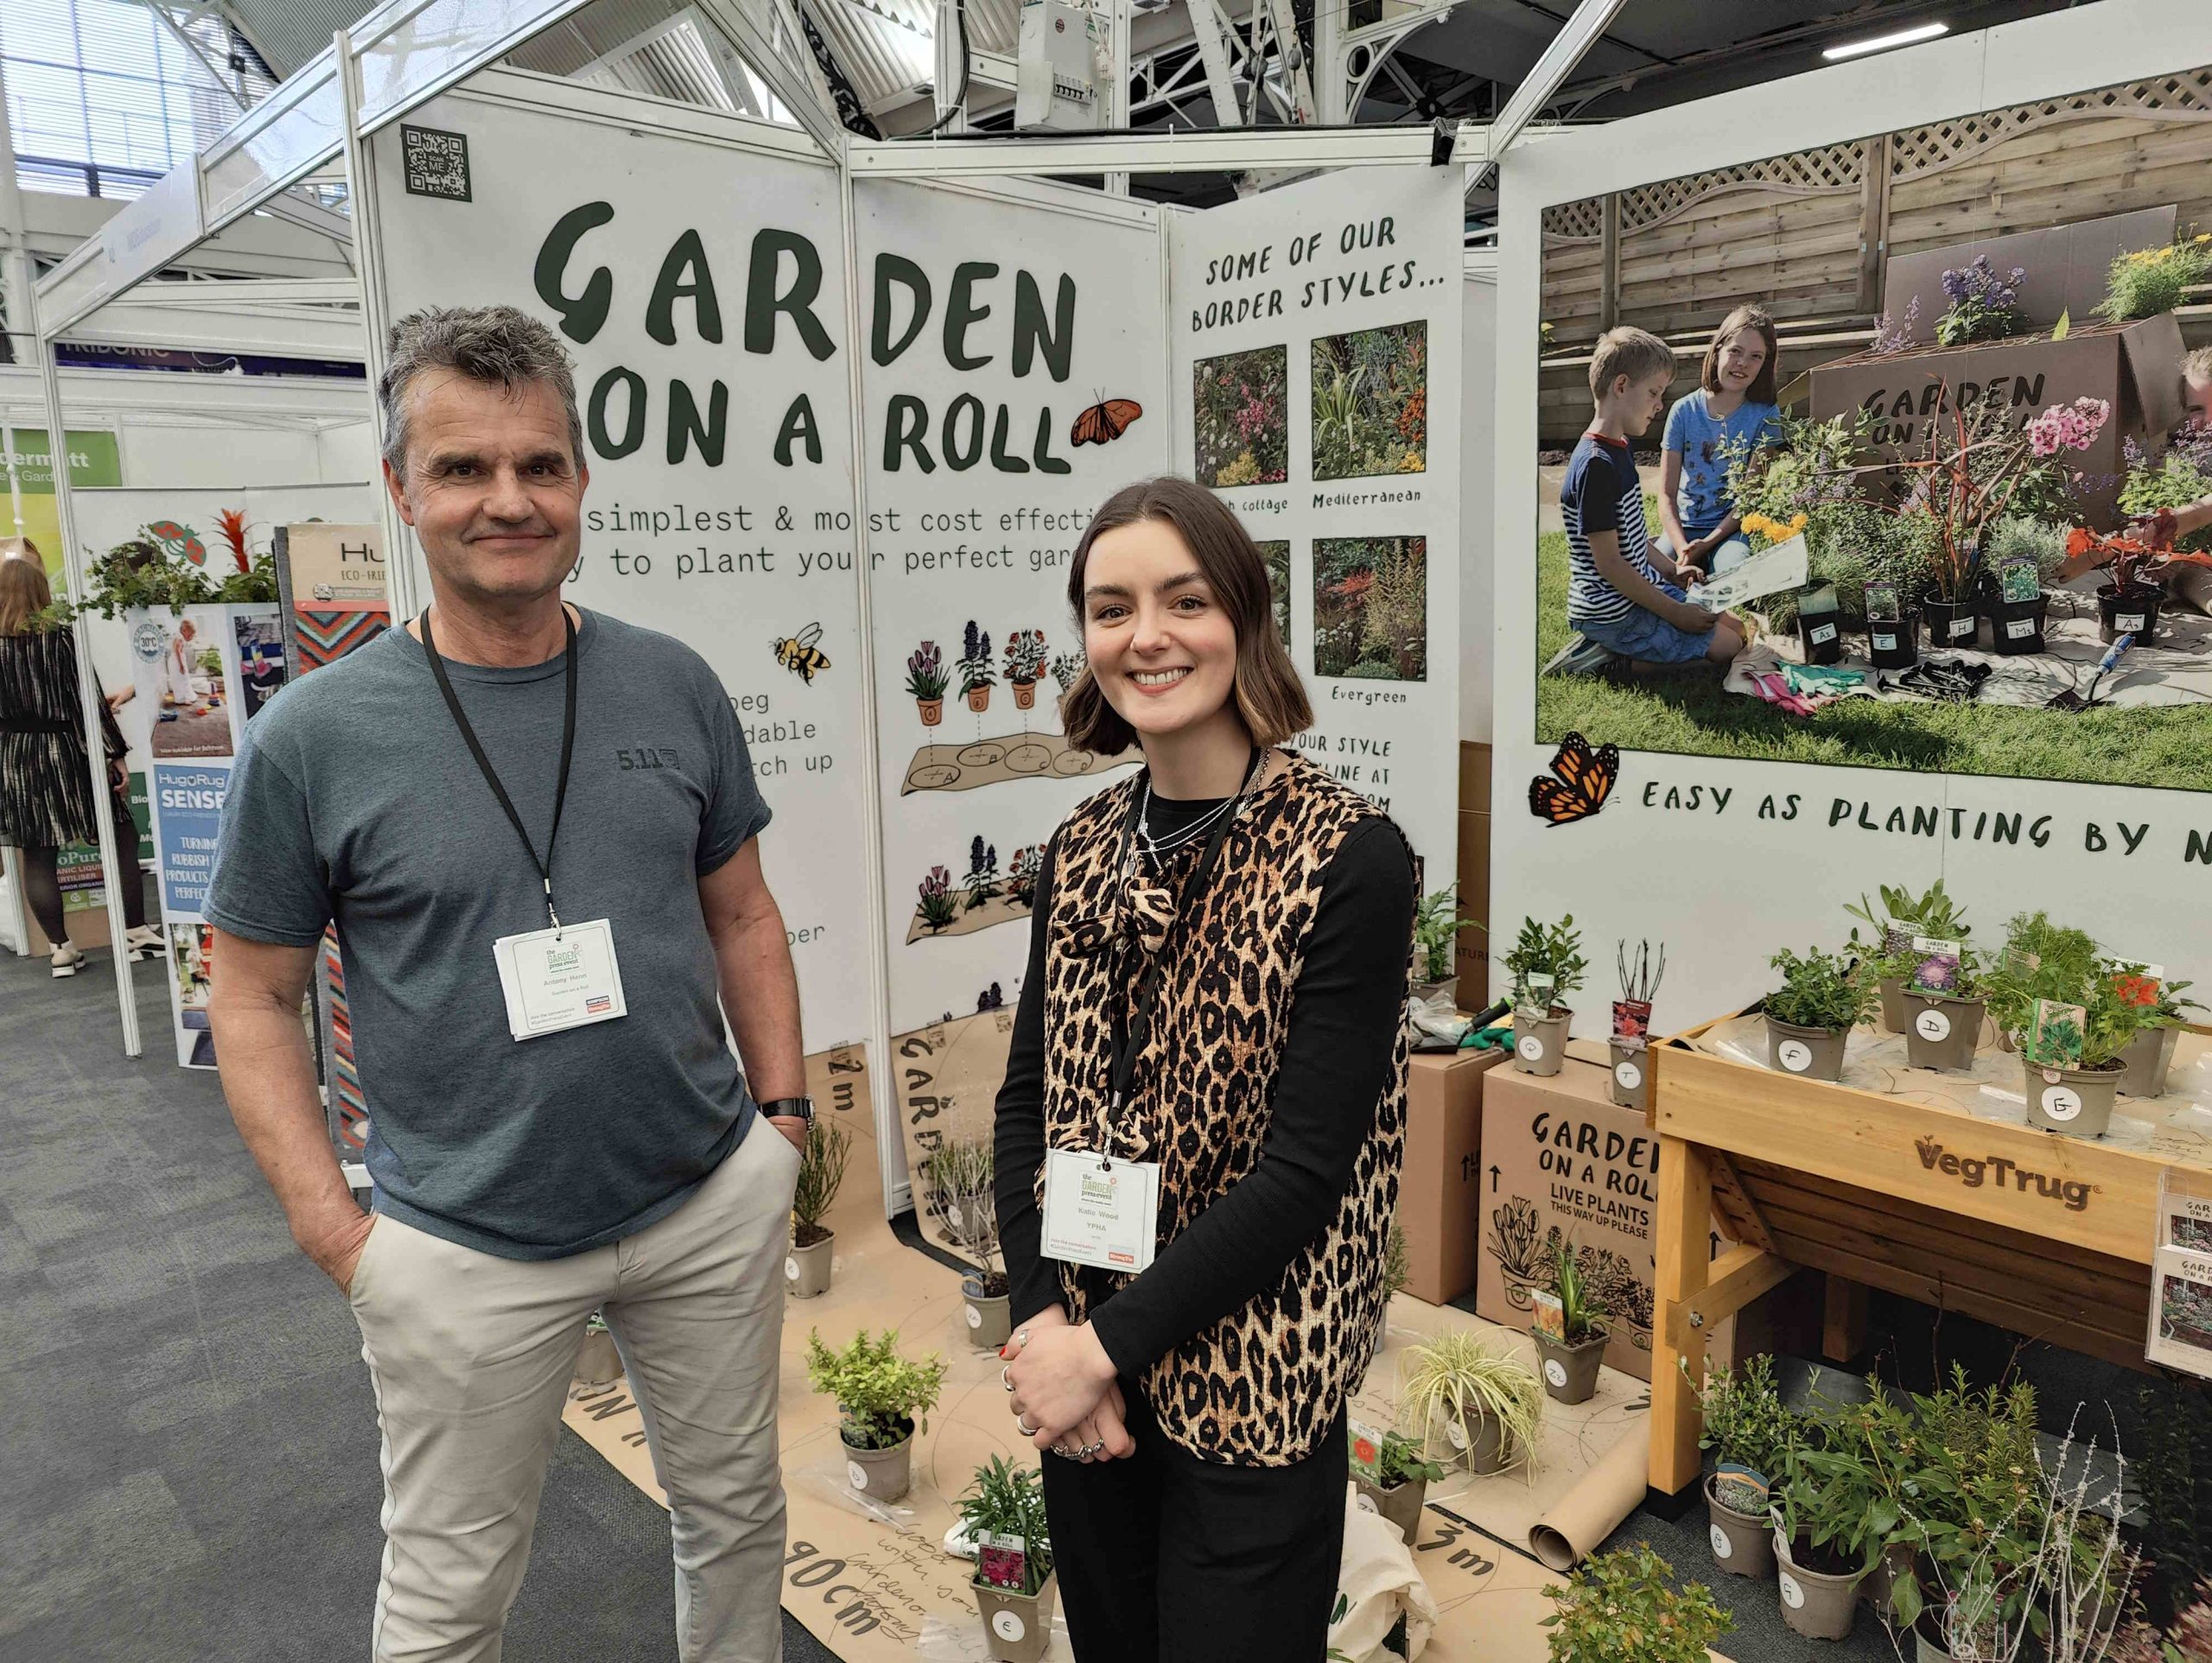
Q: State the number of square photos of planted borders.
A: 4